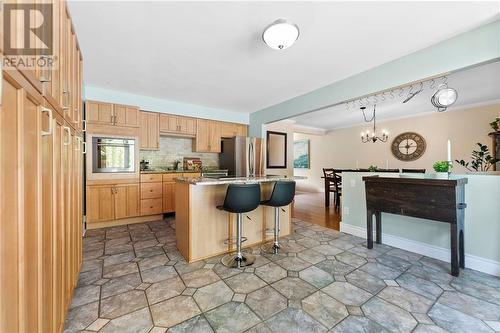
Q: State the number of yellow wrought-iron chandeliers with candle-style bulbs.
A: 0